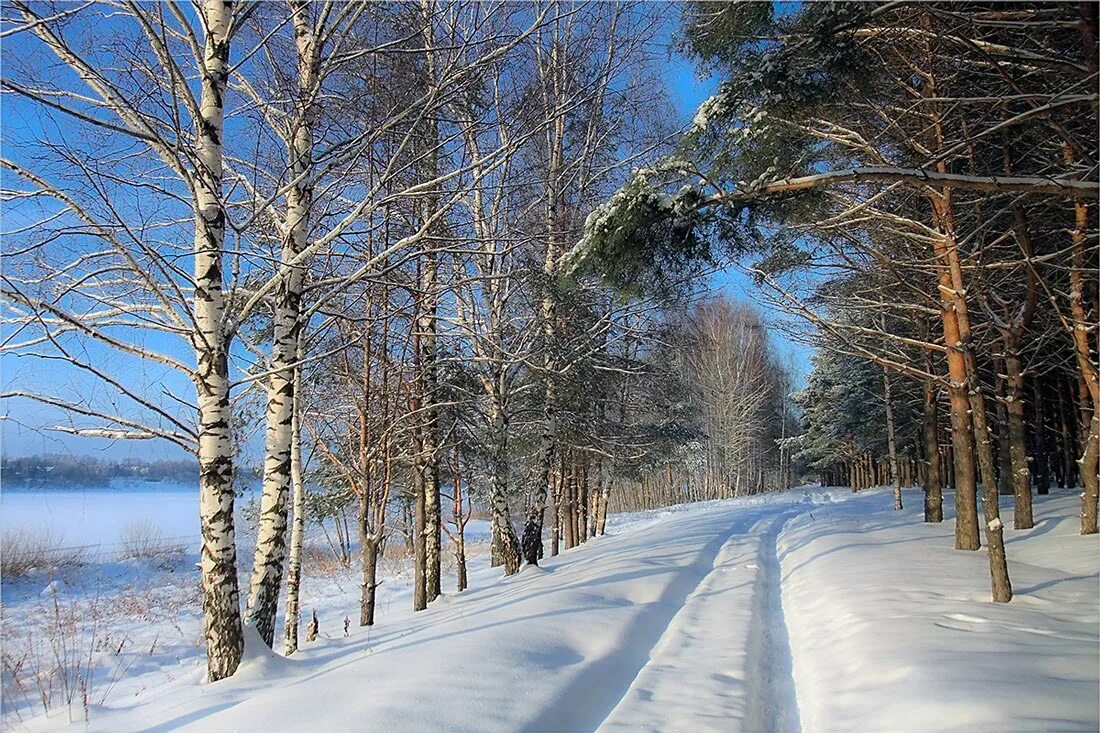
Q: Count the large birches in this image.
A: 2